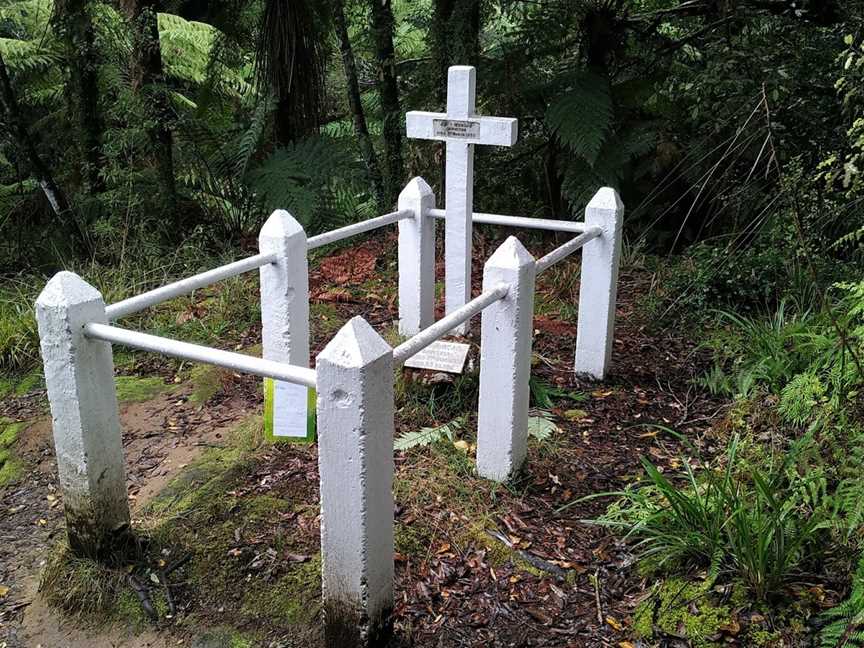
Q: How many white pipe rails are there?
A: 6